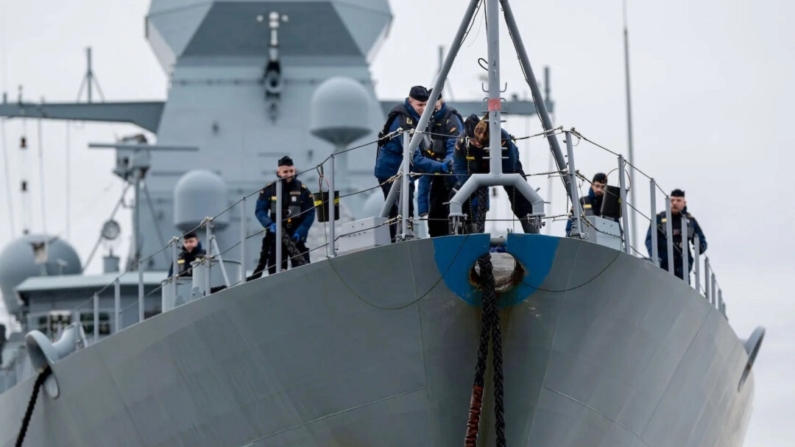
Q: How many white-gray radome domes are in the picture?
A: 3